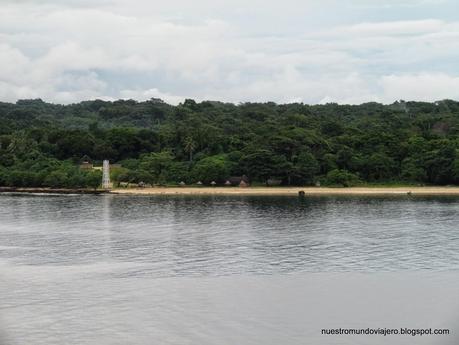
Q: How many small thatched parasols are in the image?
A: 4